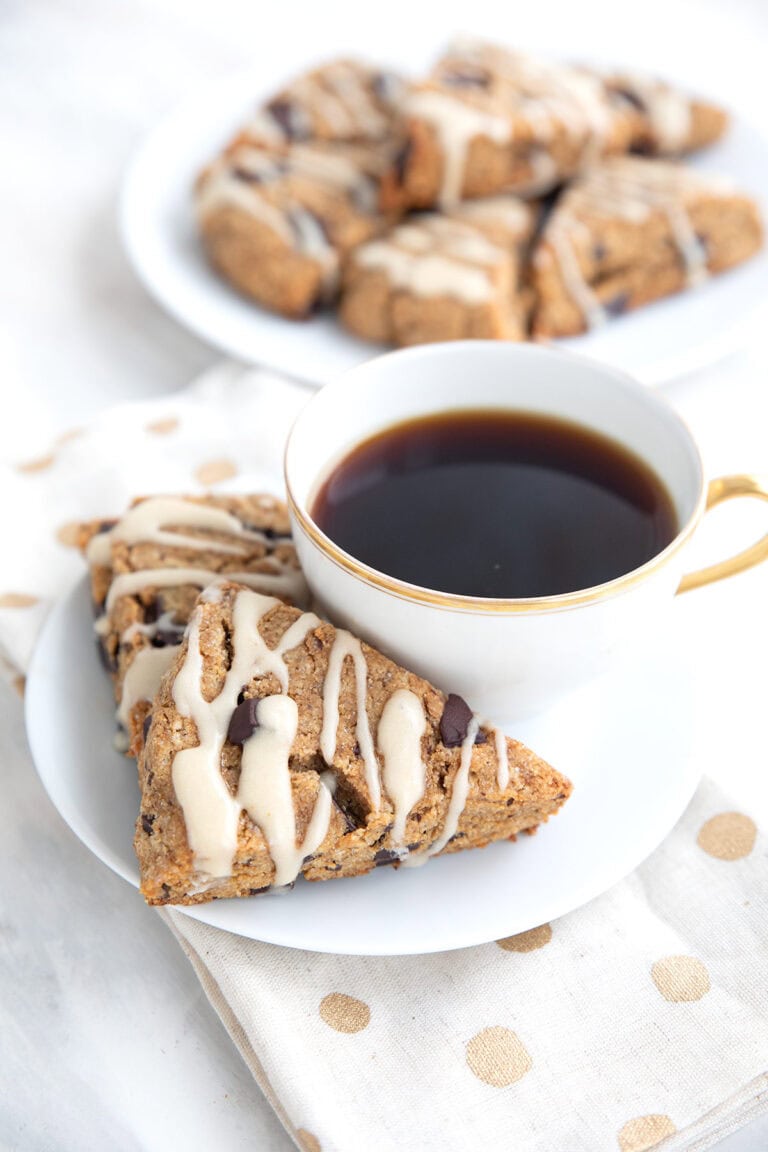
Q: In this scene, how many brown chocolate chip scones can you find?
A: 8